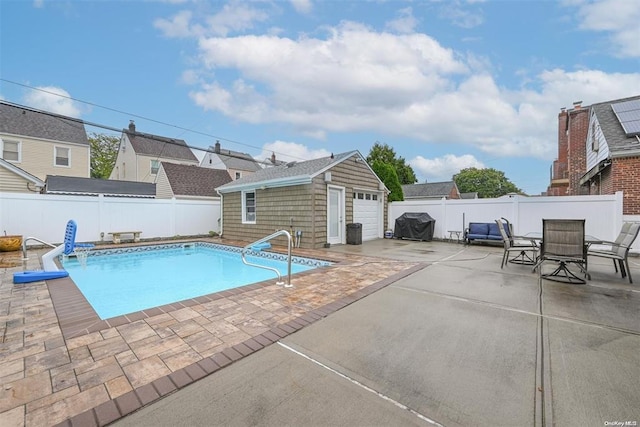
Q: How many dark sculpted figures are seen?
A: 0